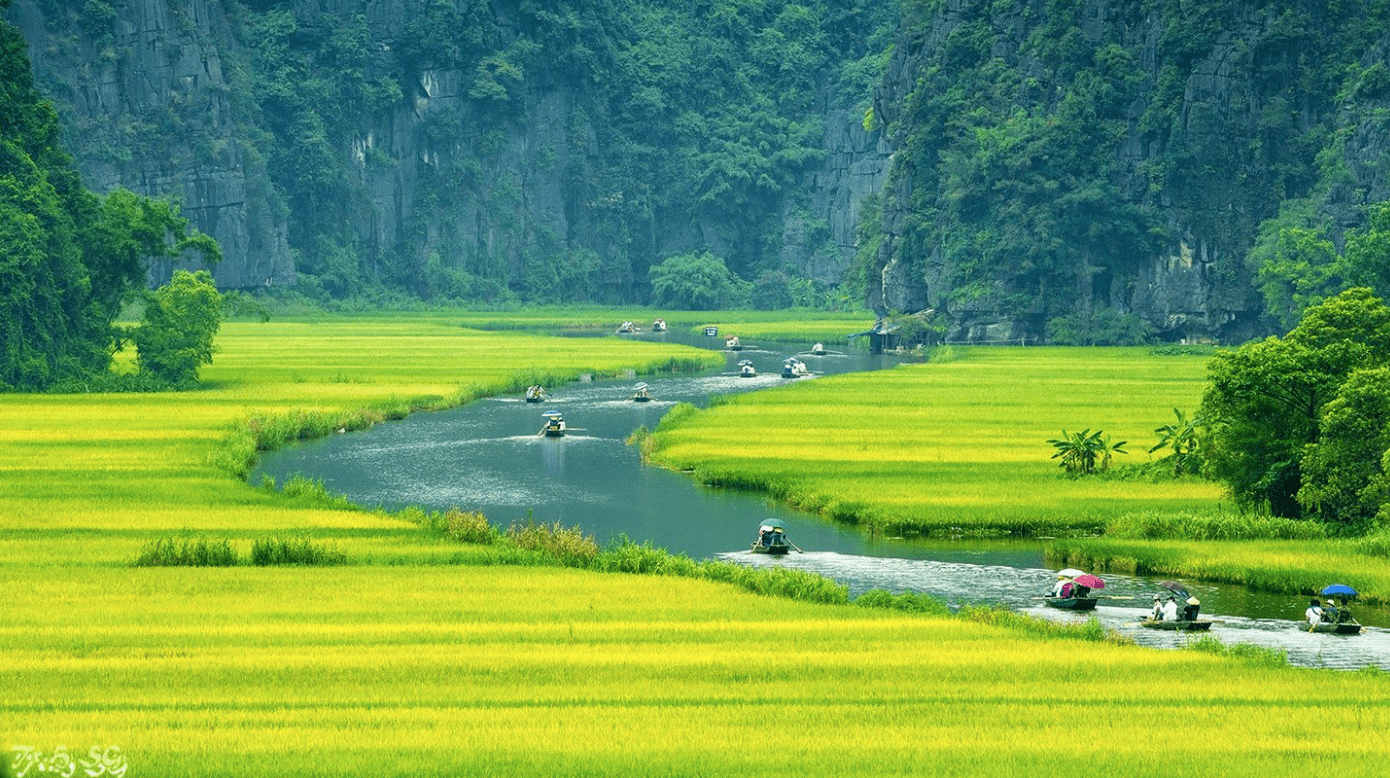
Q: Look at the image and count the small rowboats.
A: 13